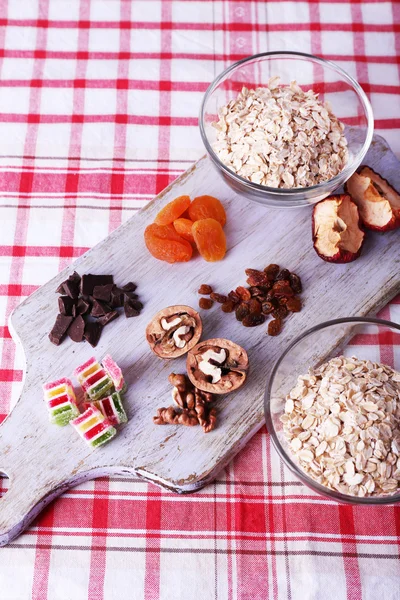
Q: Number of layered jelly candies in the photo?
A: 5